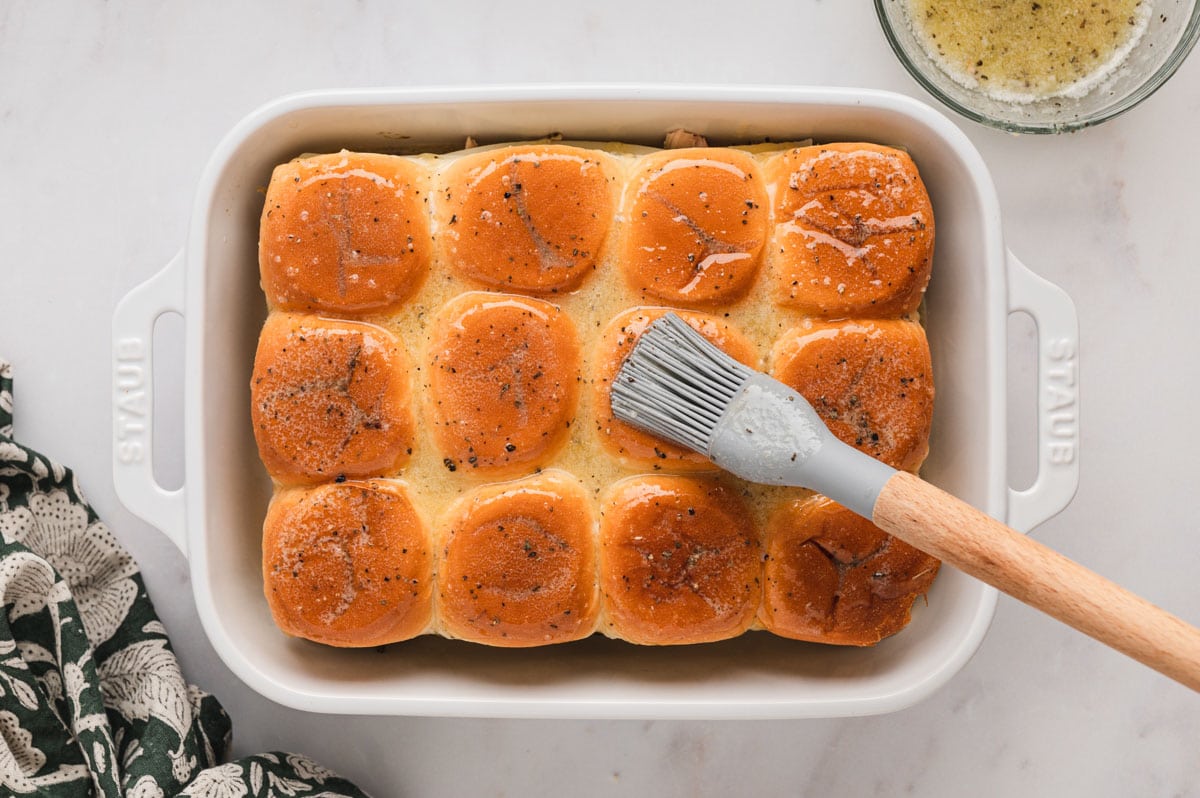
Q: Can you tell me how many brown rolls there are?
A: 12